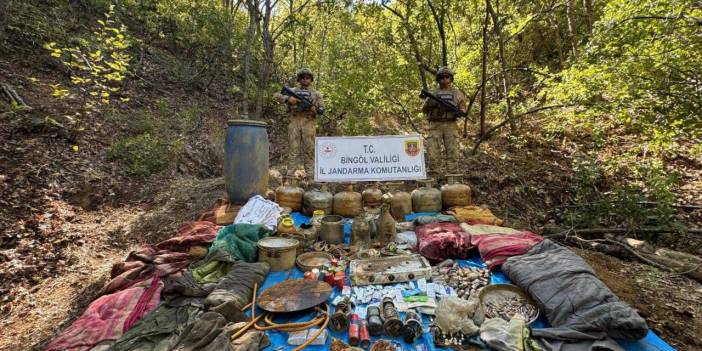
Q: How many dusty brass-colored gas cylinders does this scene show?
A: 7